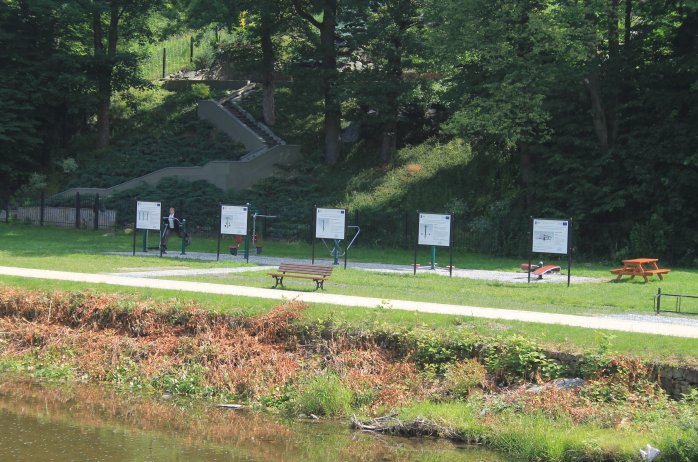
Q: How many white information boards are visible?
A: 5